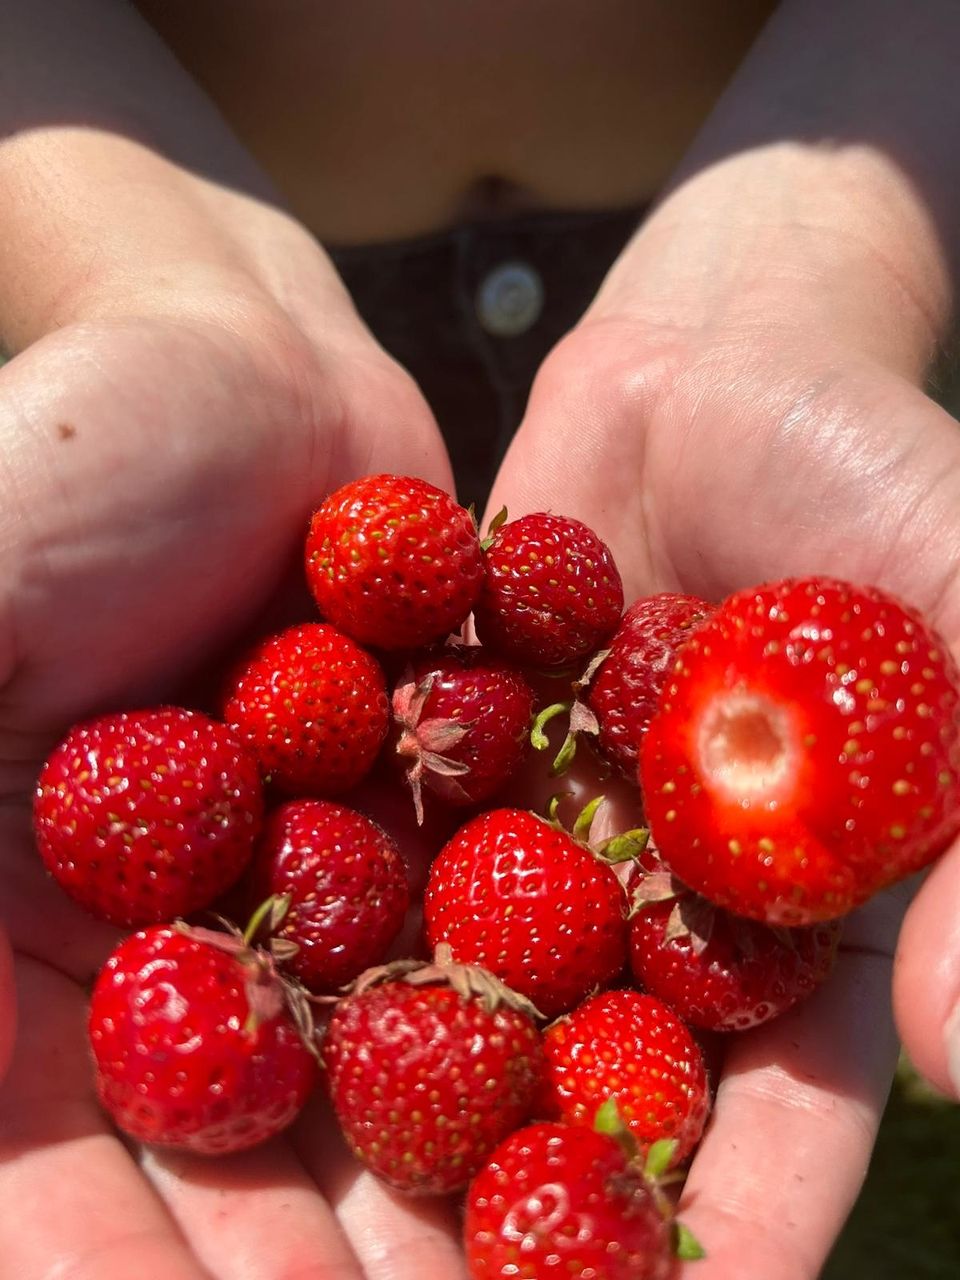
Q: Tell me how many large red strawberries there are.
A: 1